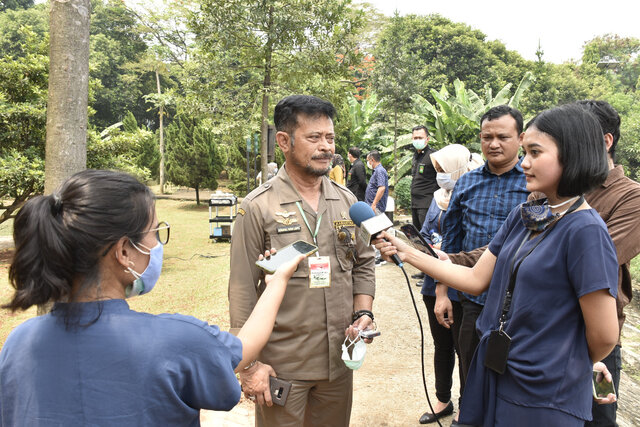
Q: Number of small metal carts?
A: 1